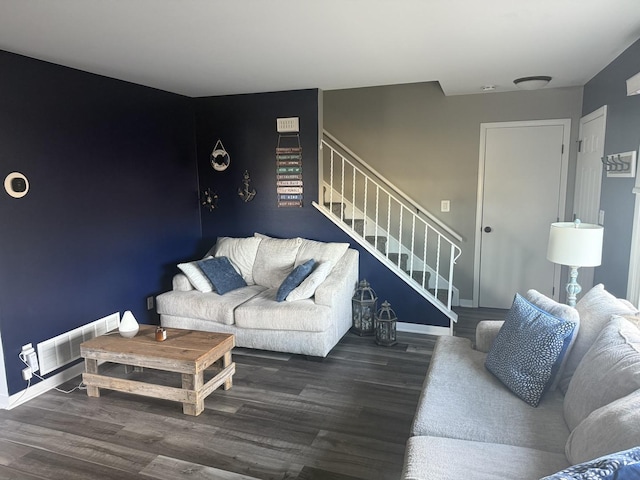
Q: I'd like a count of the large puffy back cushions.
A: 6